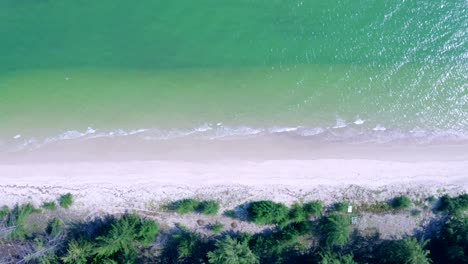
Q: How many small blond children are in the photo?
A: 0